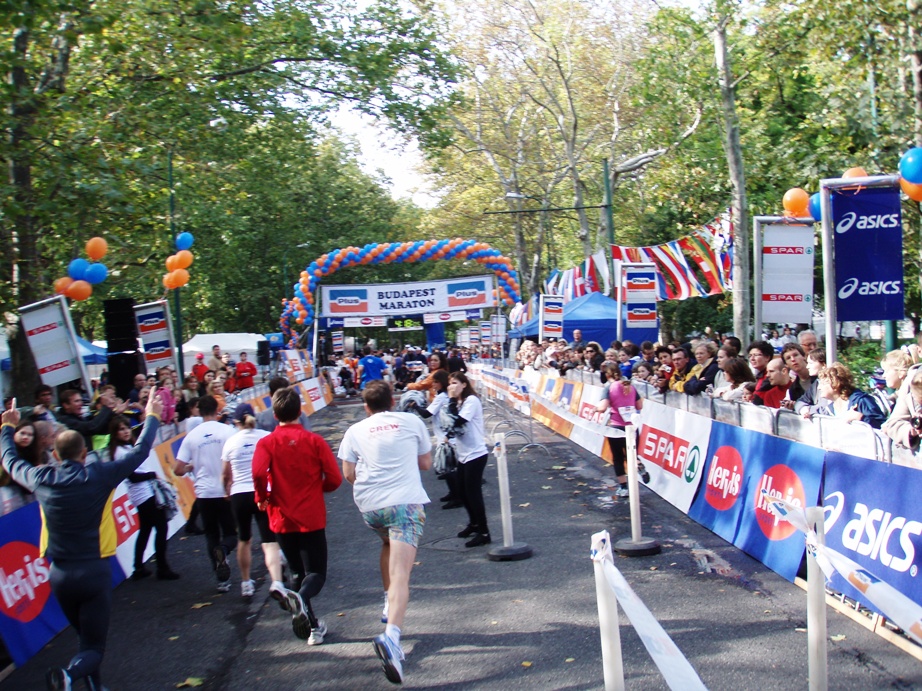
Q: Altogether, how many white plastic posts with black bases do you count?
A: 2